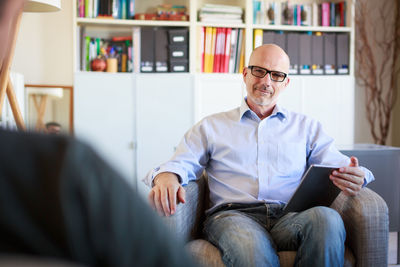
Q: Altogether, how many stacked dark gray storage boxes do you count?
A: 3